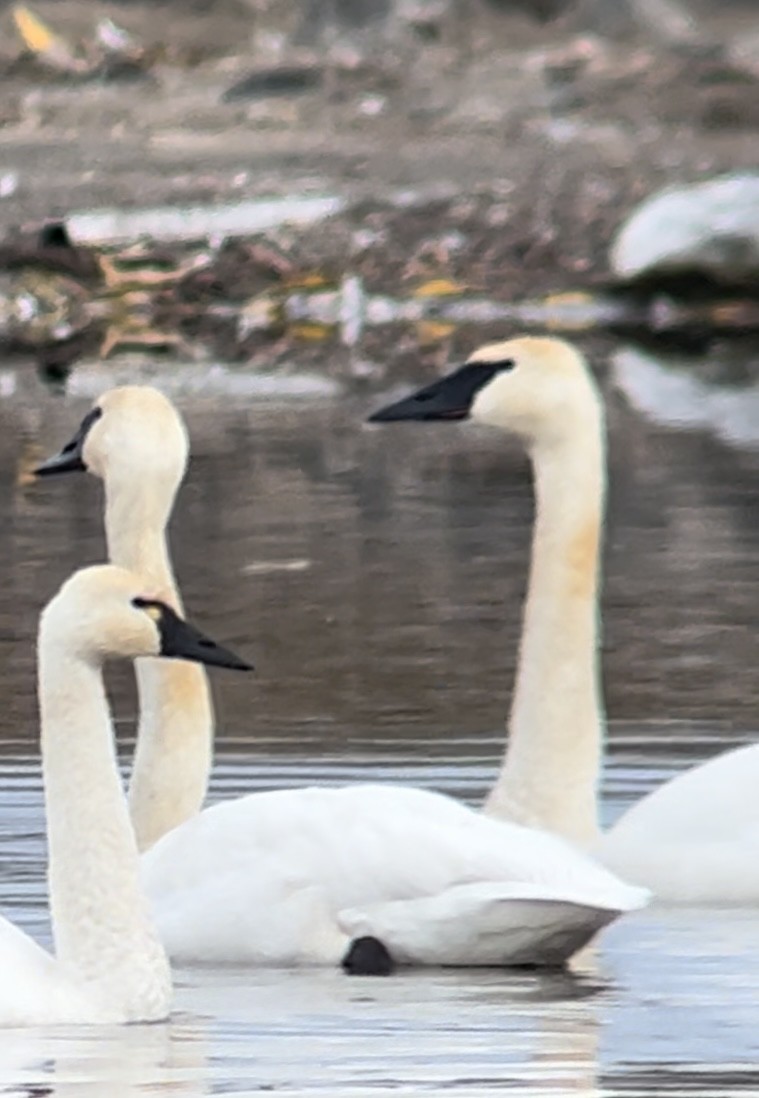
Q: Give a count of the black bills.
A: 3